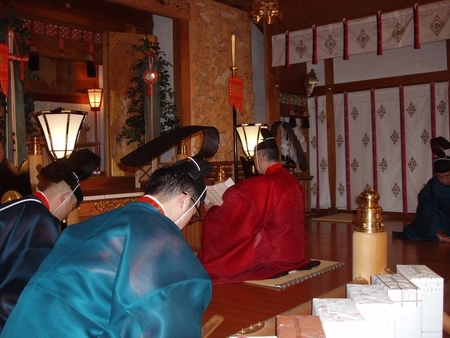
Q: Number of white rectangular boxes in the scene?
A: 4